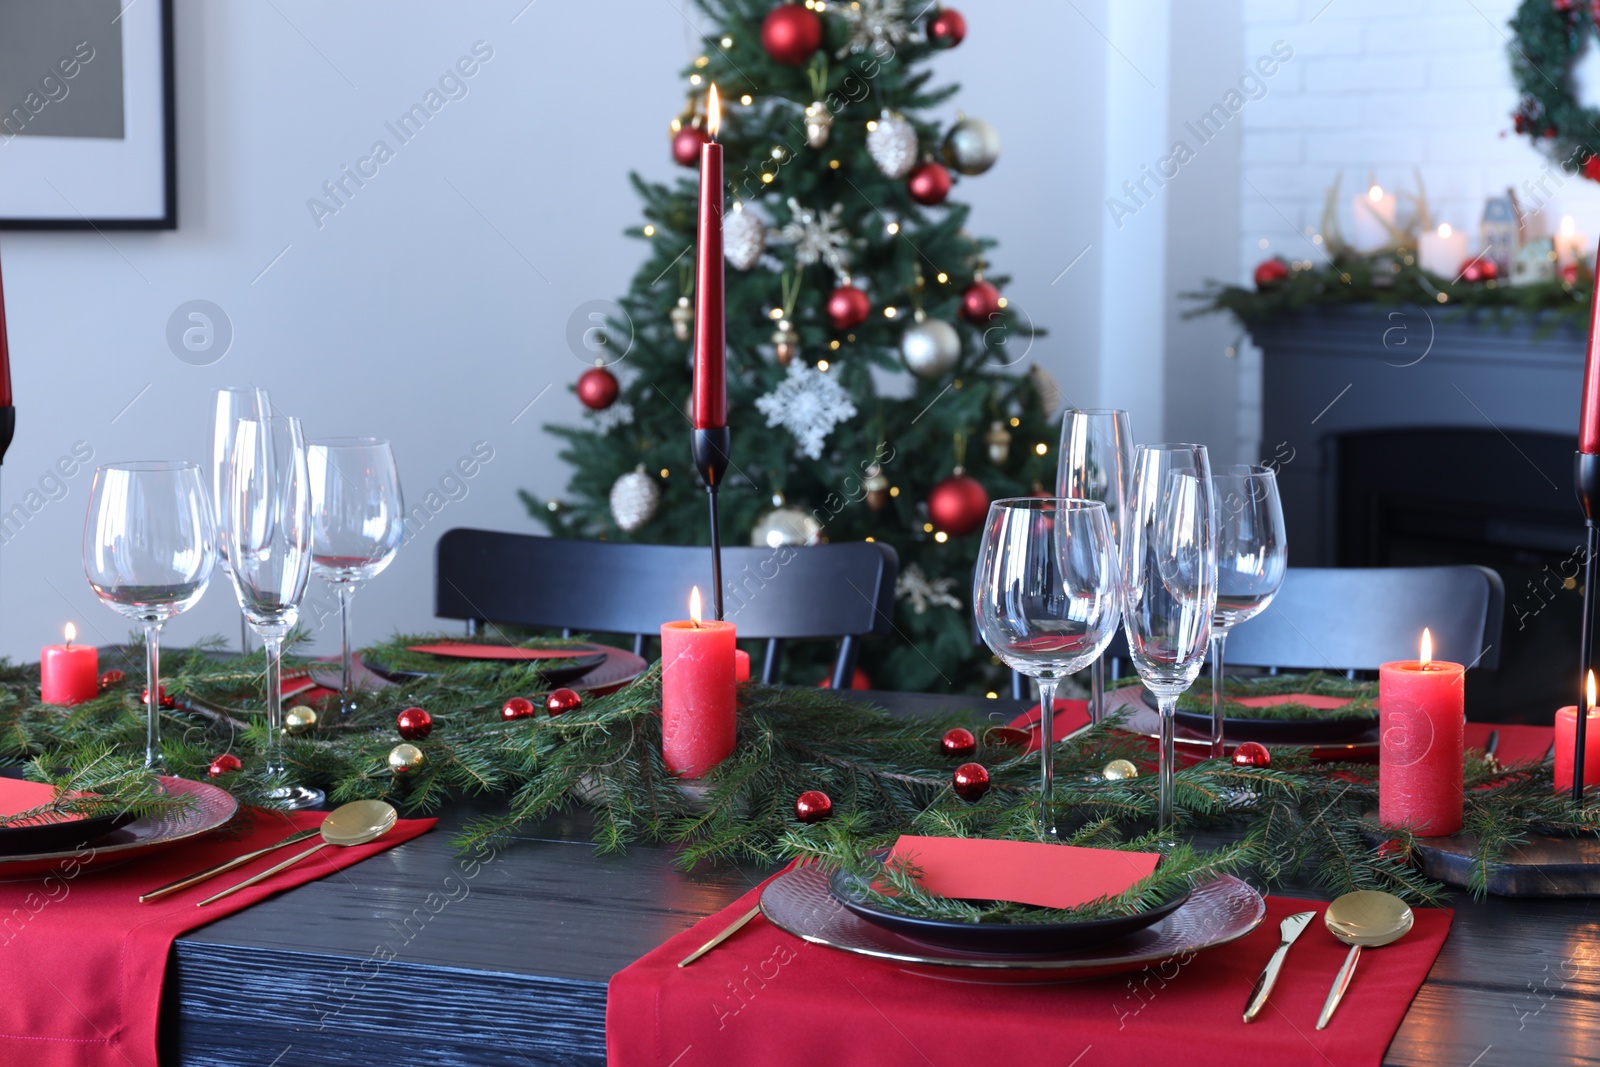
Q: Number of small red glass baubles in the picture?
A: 11